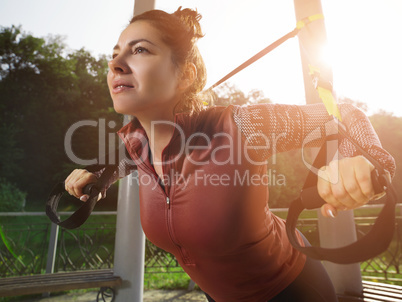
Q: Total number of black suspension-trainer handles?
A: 2